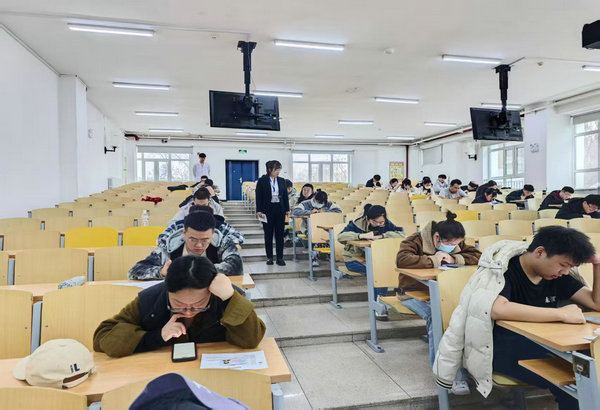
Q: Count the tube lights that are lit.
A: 15